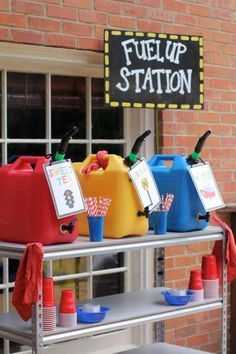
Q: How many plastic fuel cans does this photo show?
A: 3